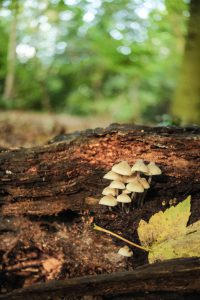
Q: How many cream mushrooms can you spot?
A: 13